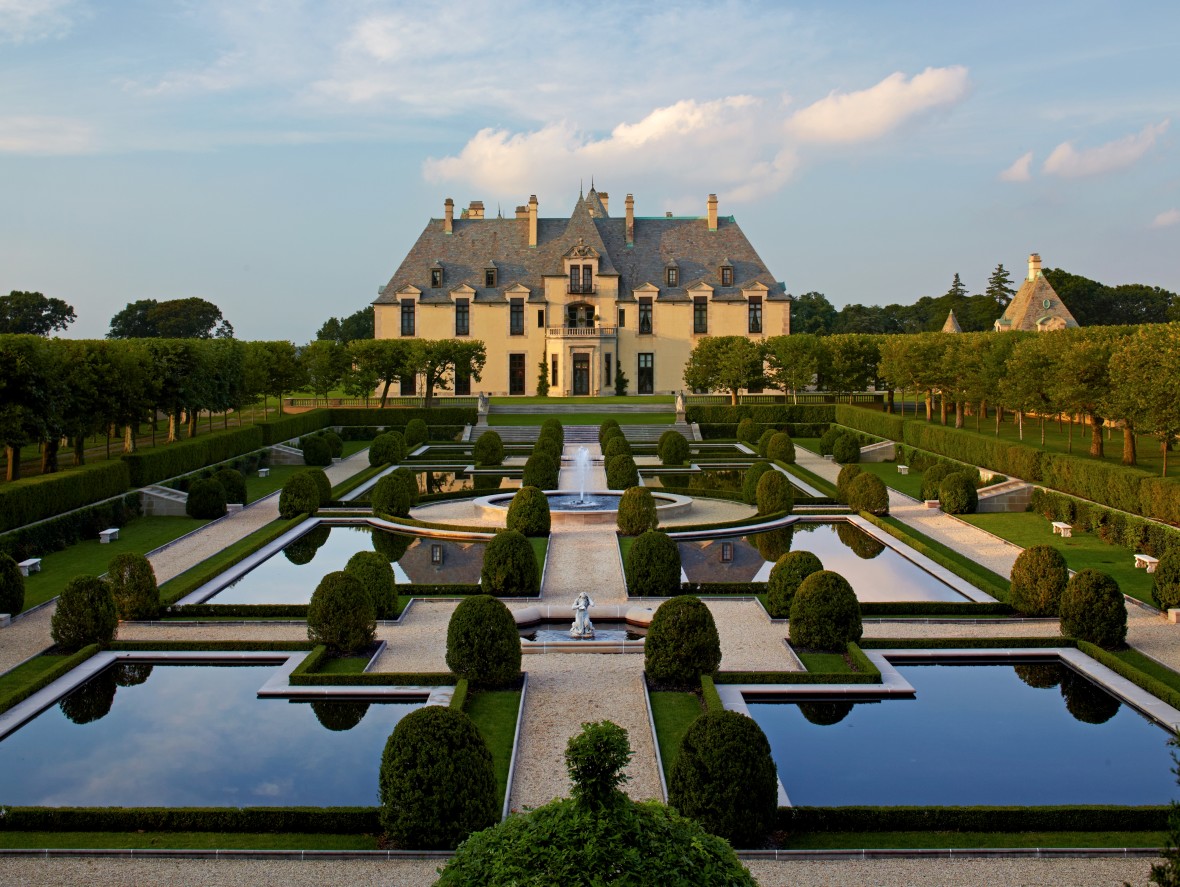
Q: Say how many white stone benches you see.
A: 6